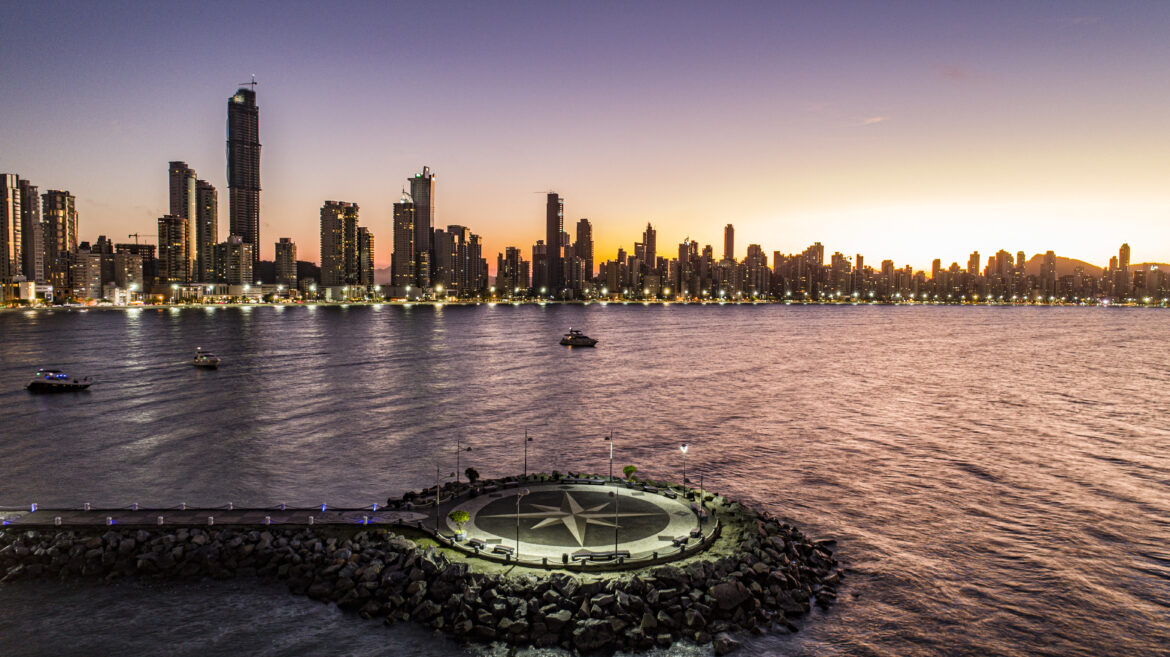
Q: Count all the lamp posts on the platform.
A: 8